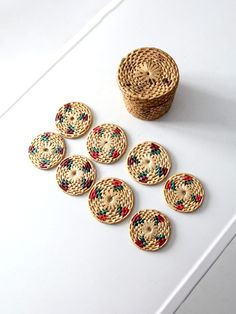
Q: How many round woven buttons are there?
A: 8